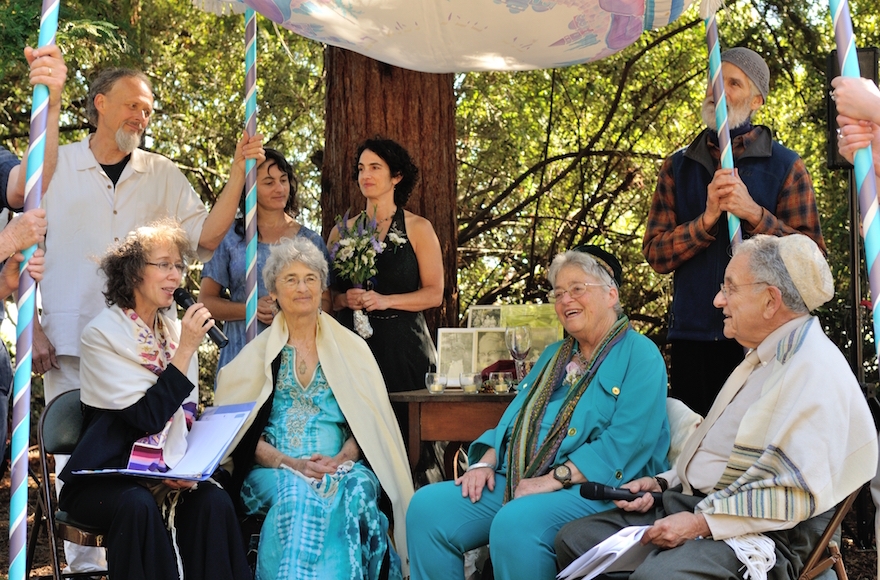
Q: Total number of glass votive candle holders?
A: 3